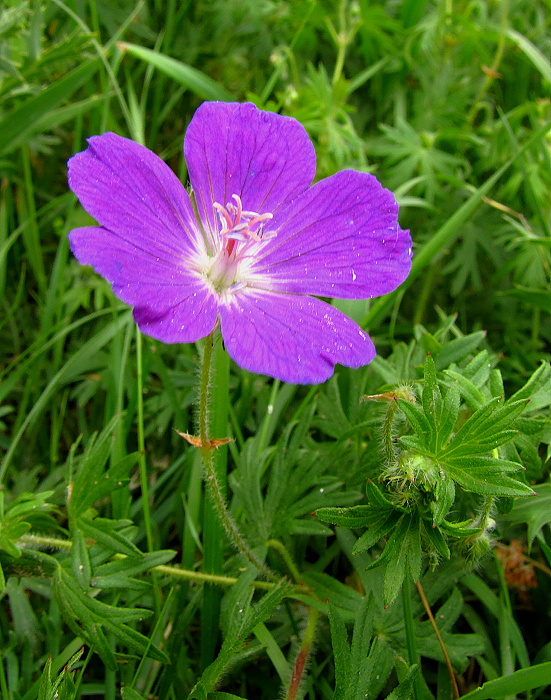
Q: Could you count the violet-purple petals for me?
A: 5